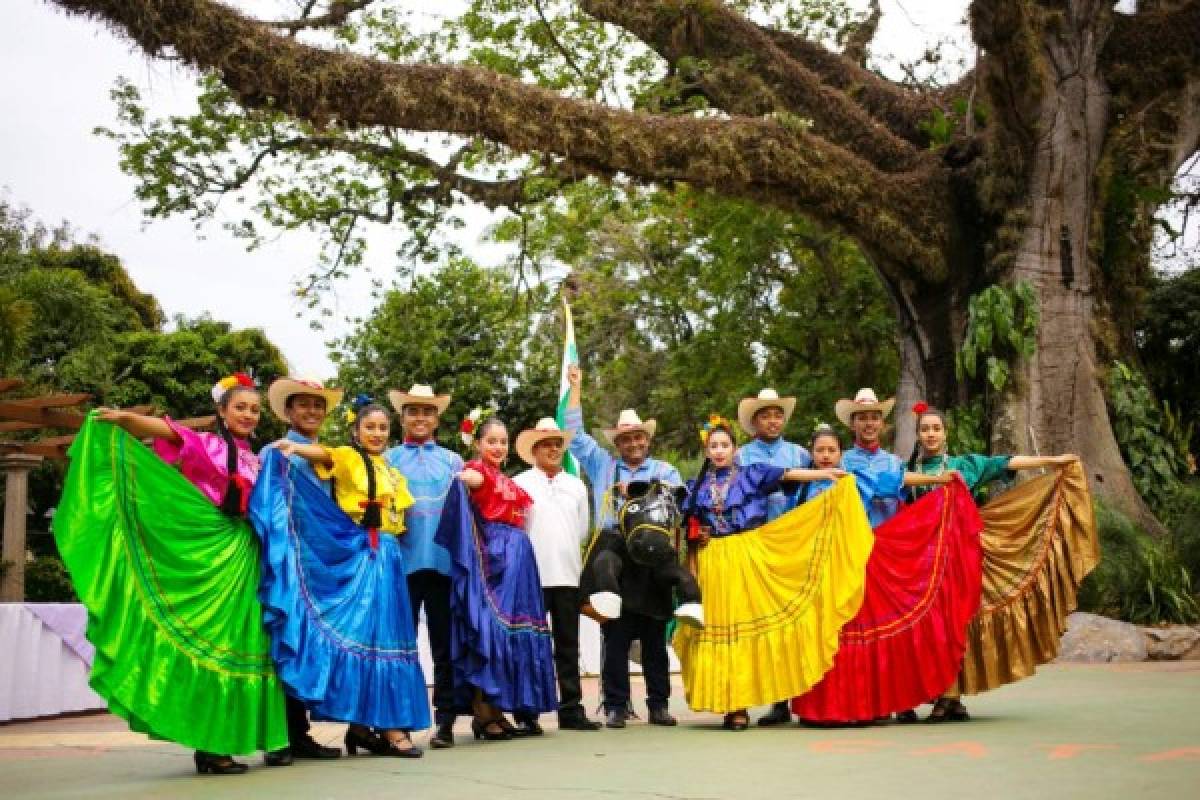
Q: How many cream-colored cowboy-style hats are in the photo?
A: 6